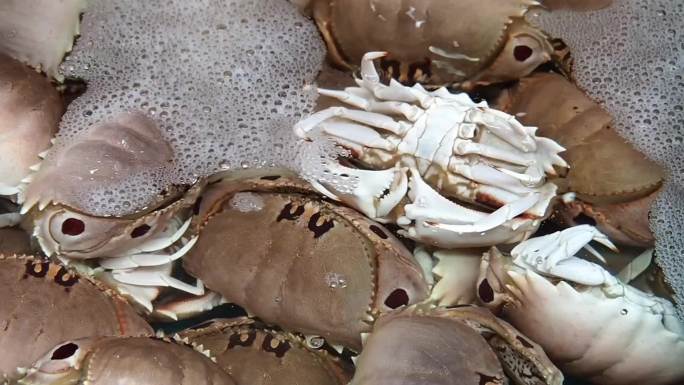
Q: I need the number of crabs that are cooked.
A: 0